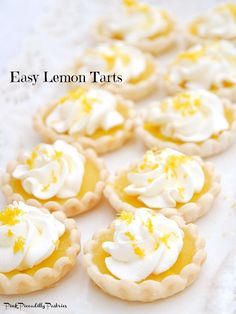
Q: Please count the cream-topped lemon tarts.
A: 10